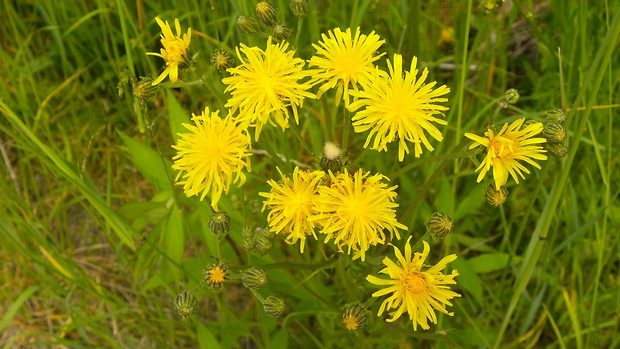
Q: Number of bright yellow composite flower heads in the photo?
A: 9